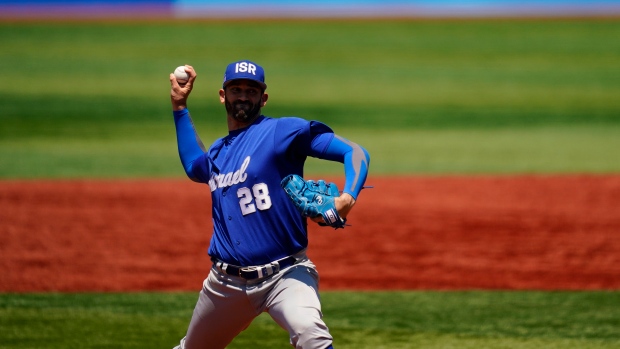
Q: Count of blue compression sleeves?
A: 2